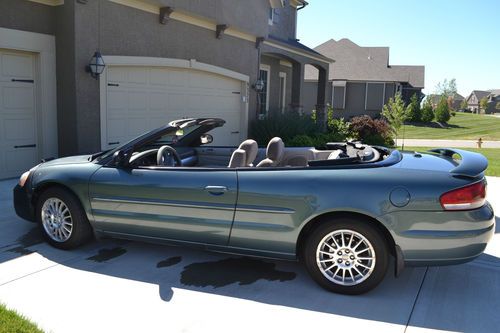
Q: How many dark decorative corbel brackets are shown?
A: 3